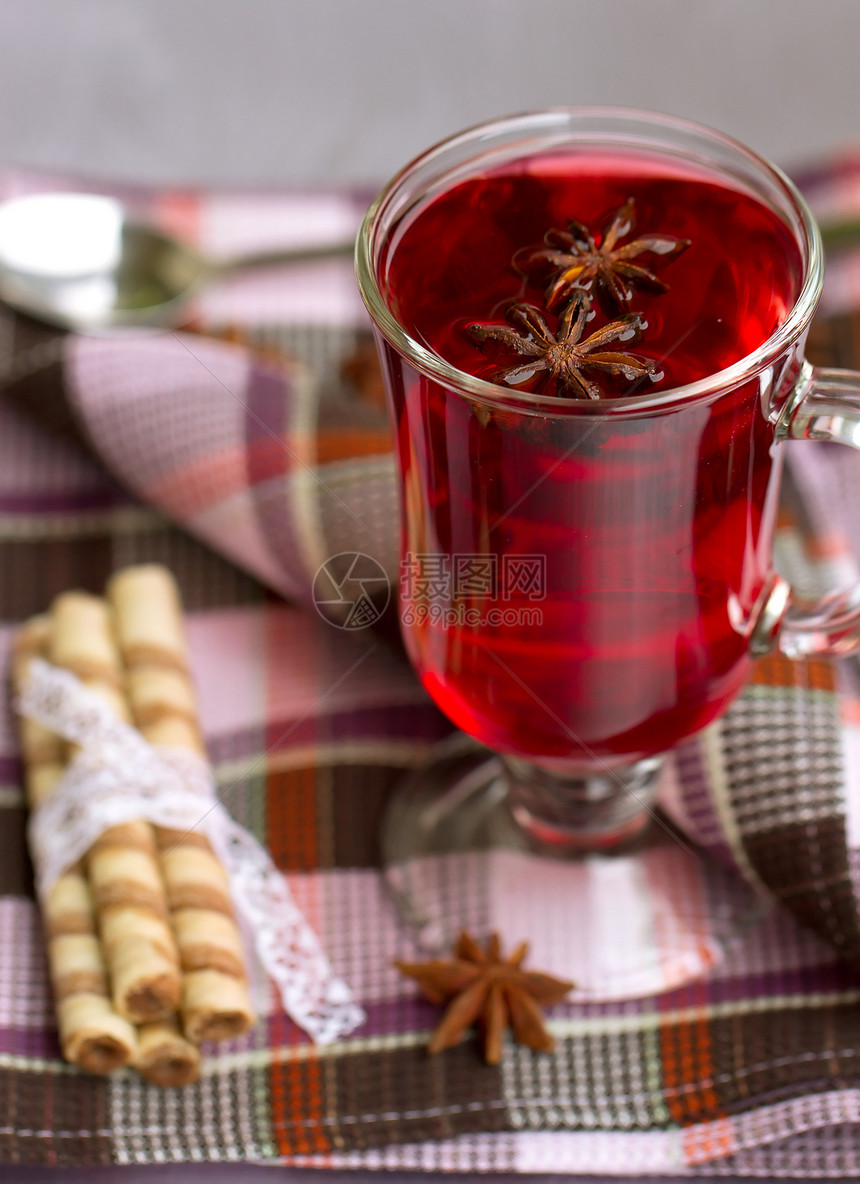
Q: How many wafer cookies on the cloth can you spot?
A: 4